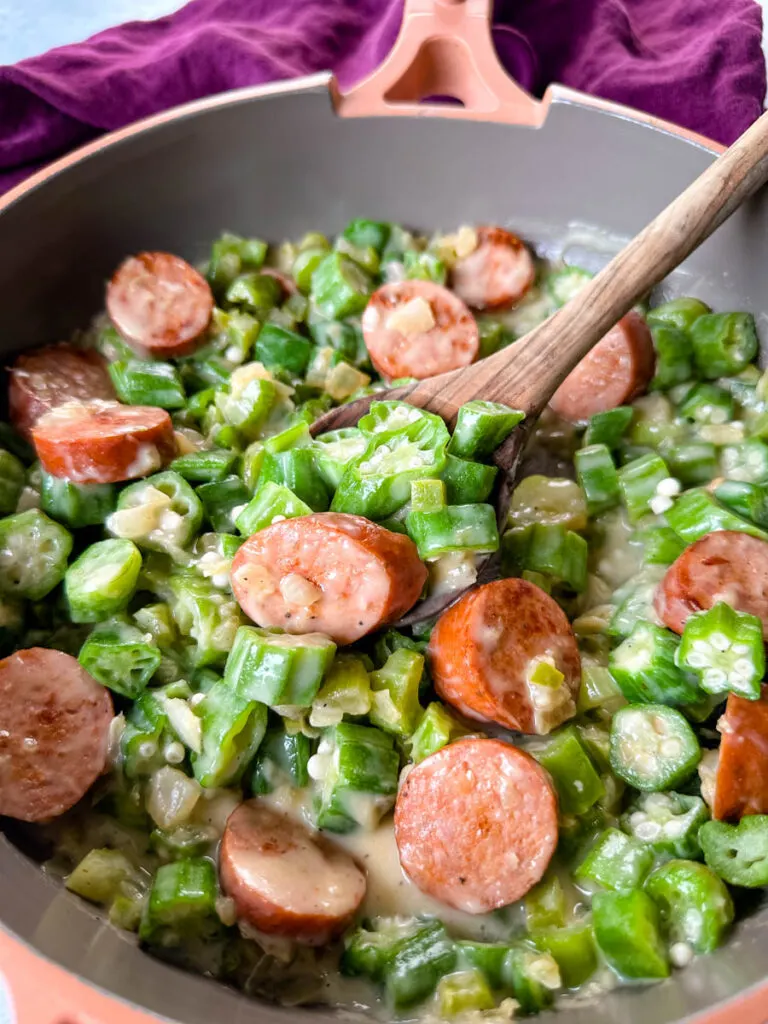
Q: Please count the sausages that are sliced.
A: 13